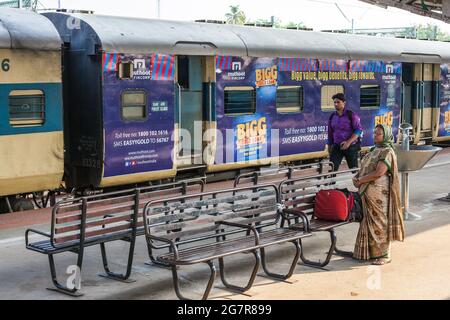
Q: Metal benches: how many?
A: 4